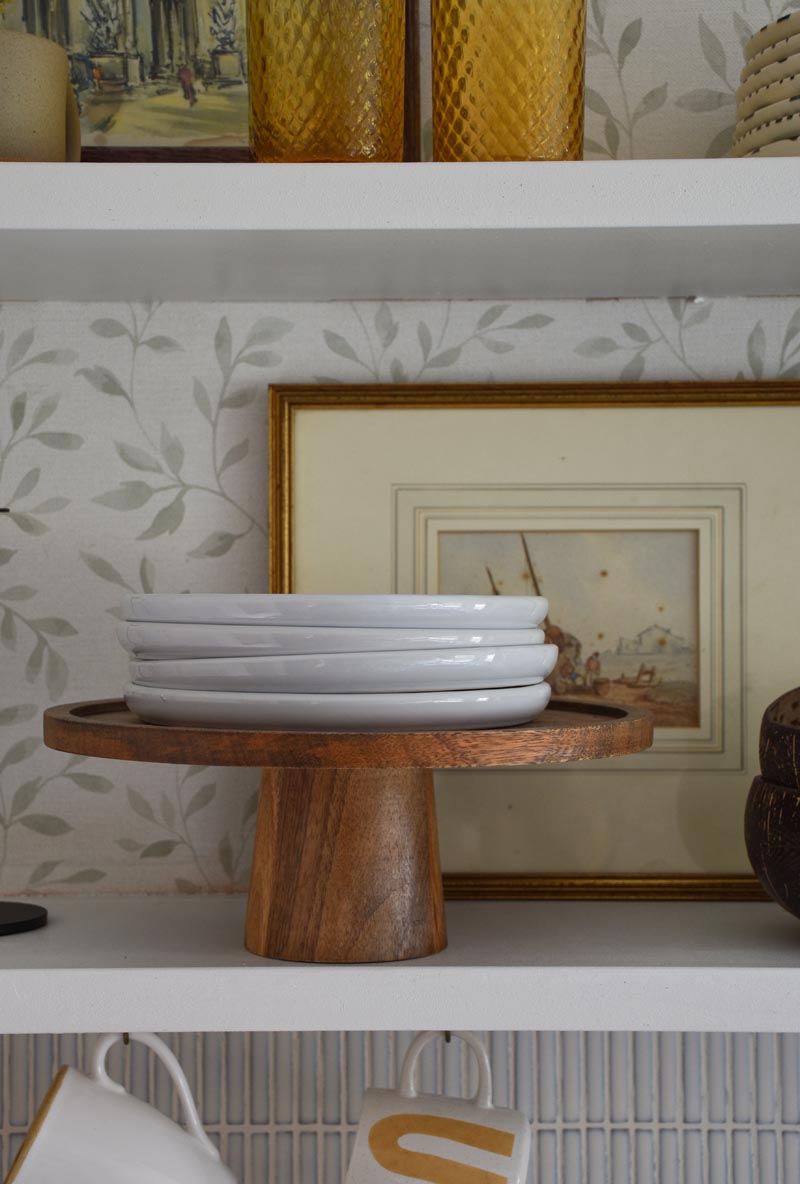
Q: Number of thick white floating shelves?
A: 2